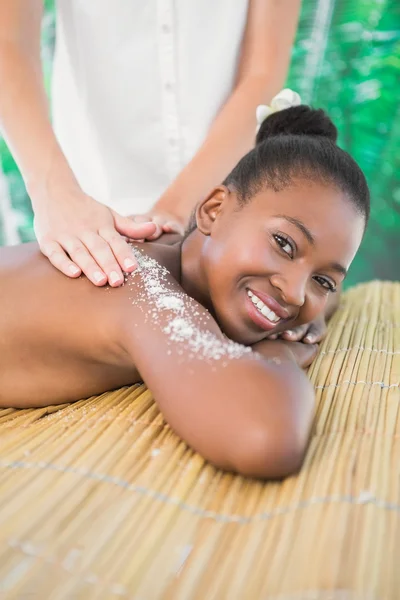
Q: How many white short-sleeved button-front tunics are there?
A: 1